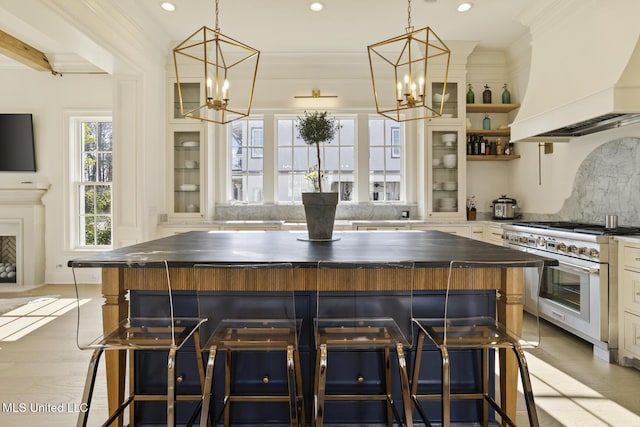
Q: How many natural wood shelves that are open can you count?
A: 3